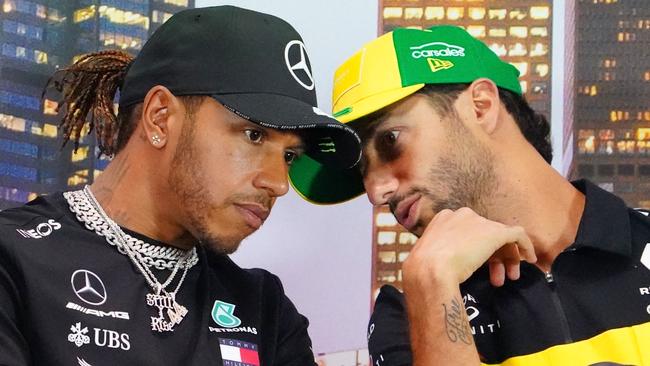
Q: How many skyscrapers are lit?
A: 3